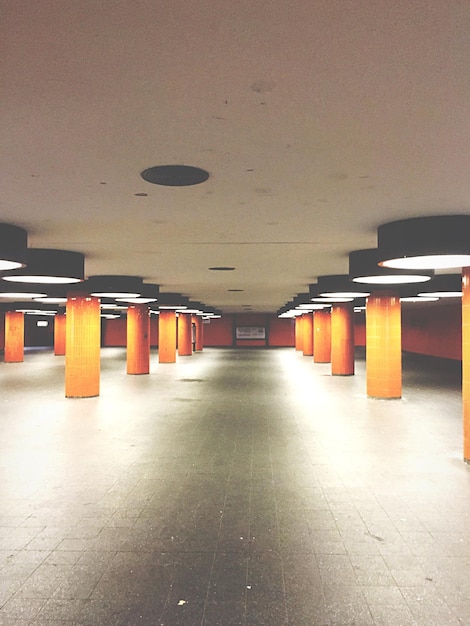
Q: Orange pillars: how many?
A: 13